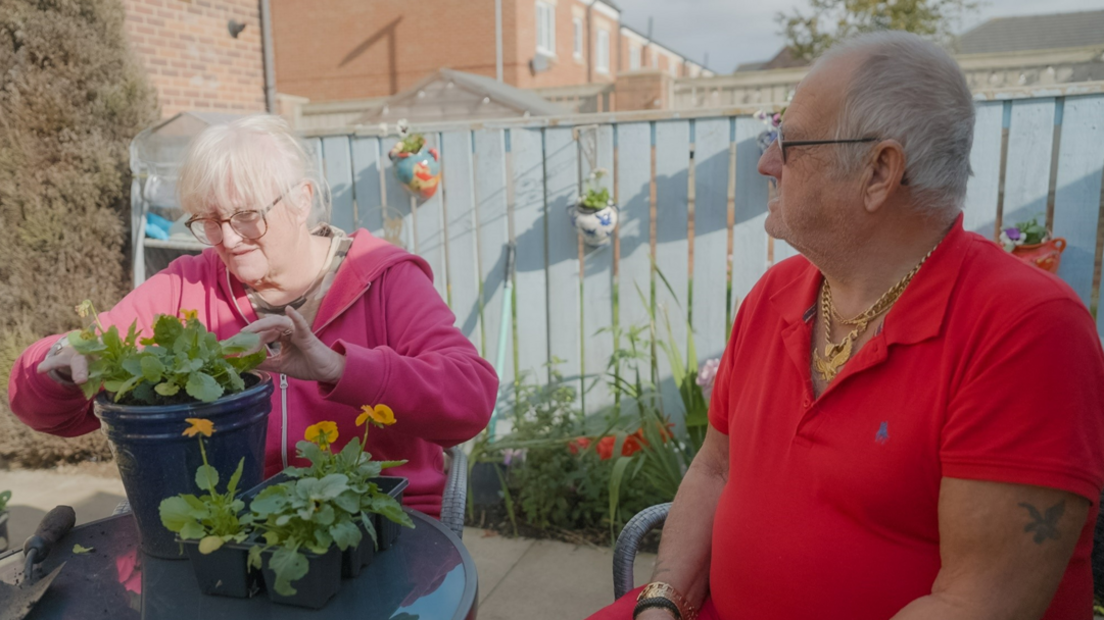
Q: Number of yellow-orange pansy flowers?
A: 4